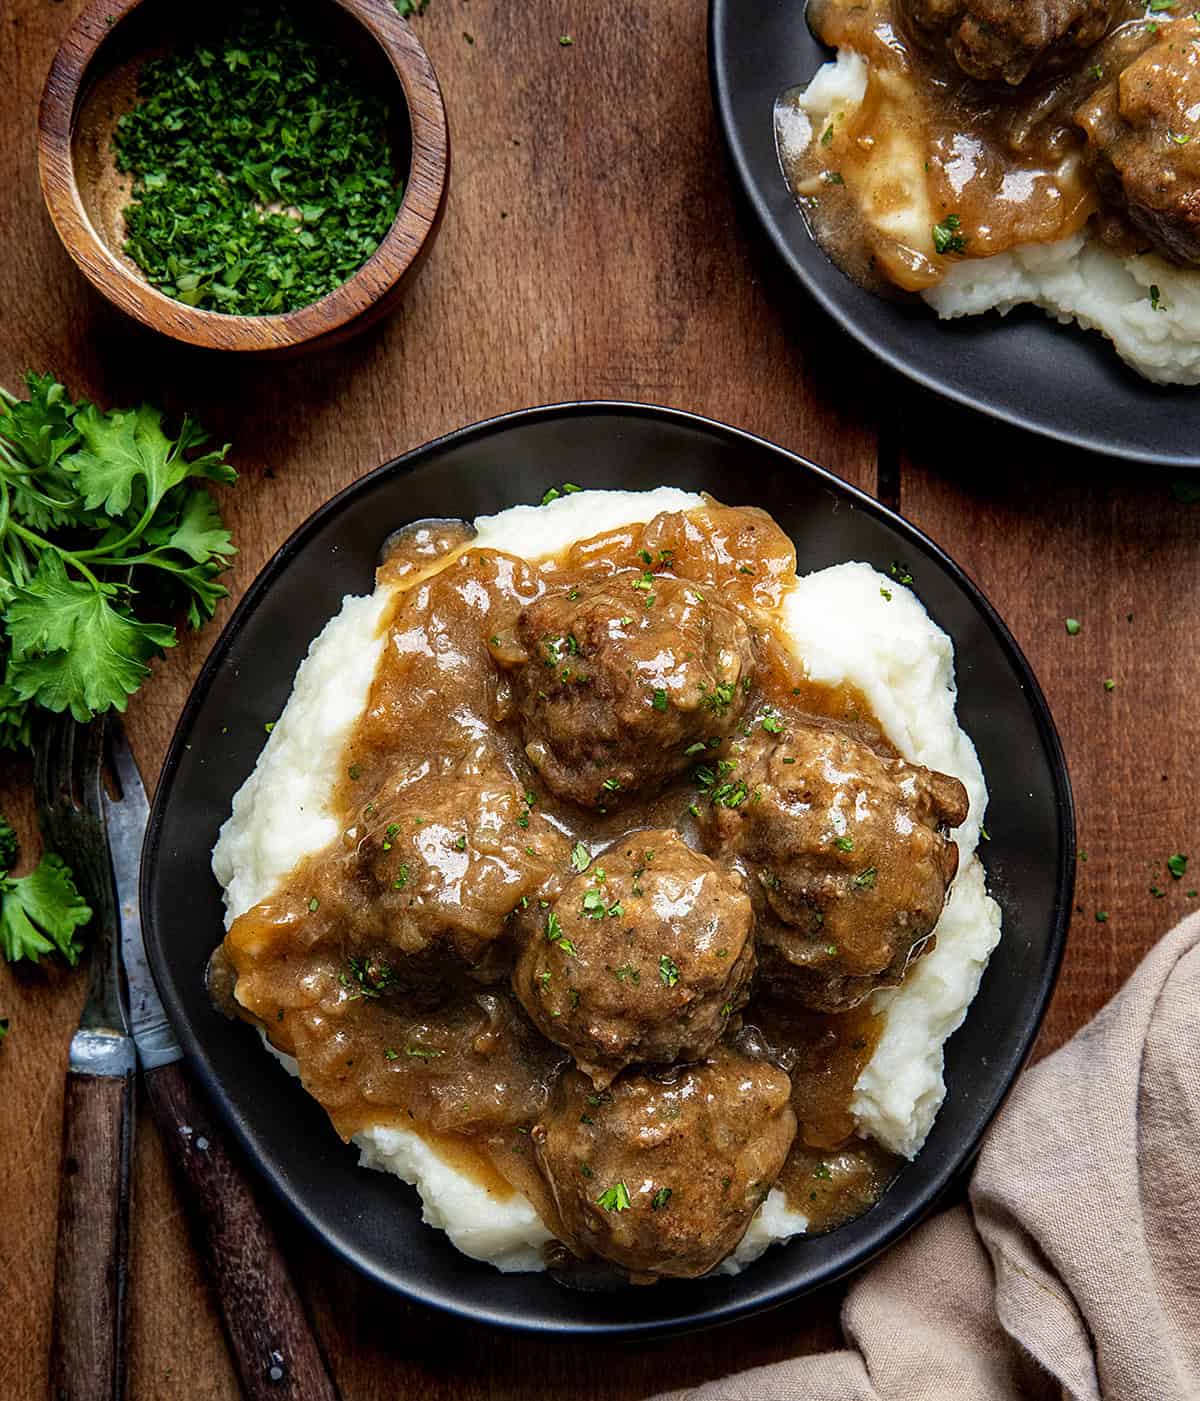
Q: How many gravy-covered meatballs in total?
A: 7